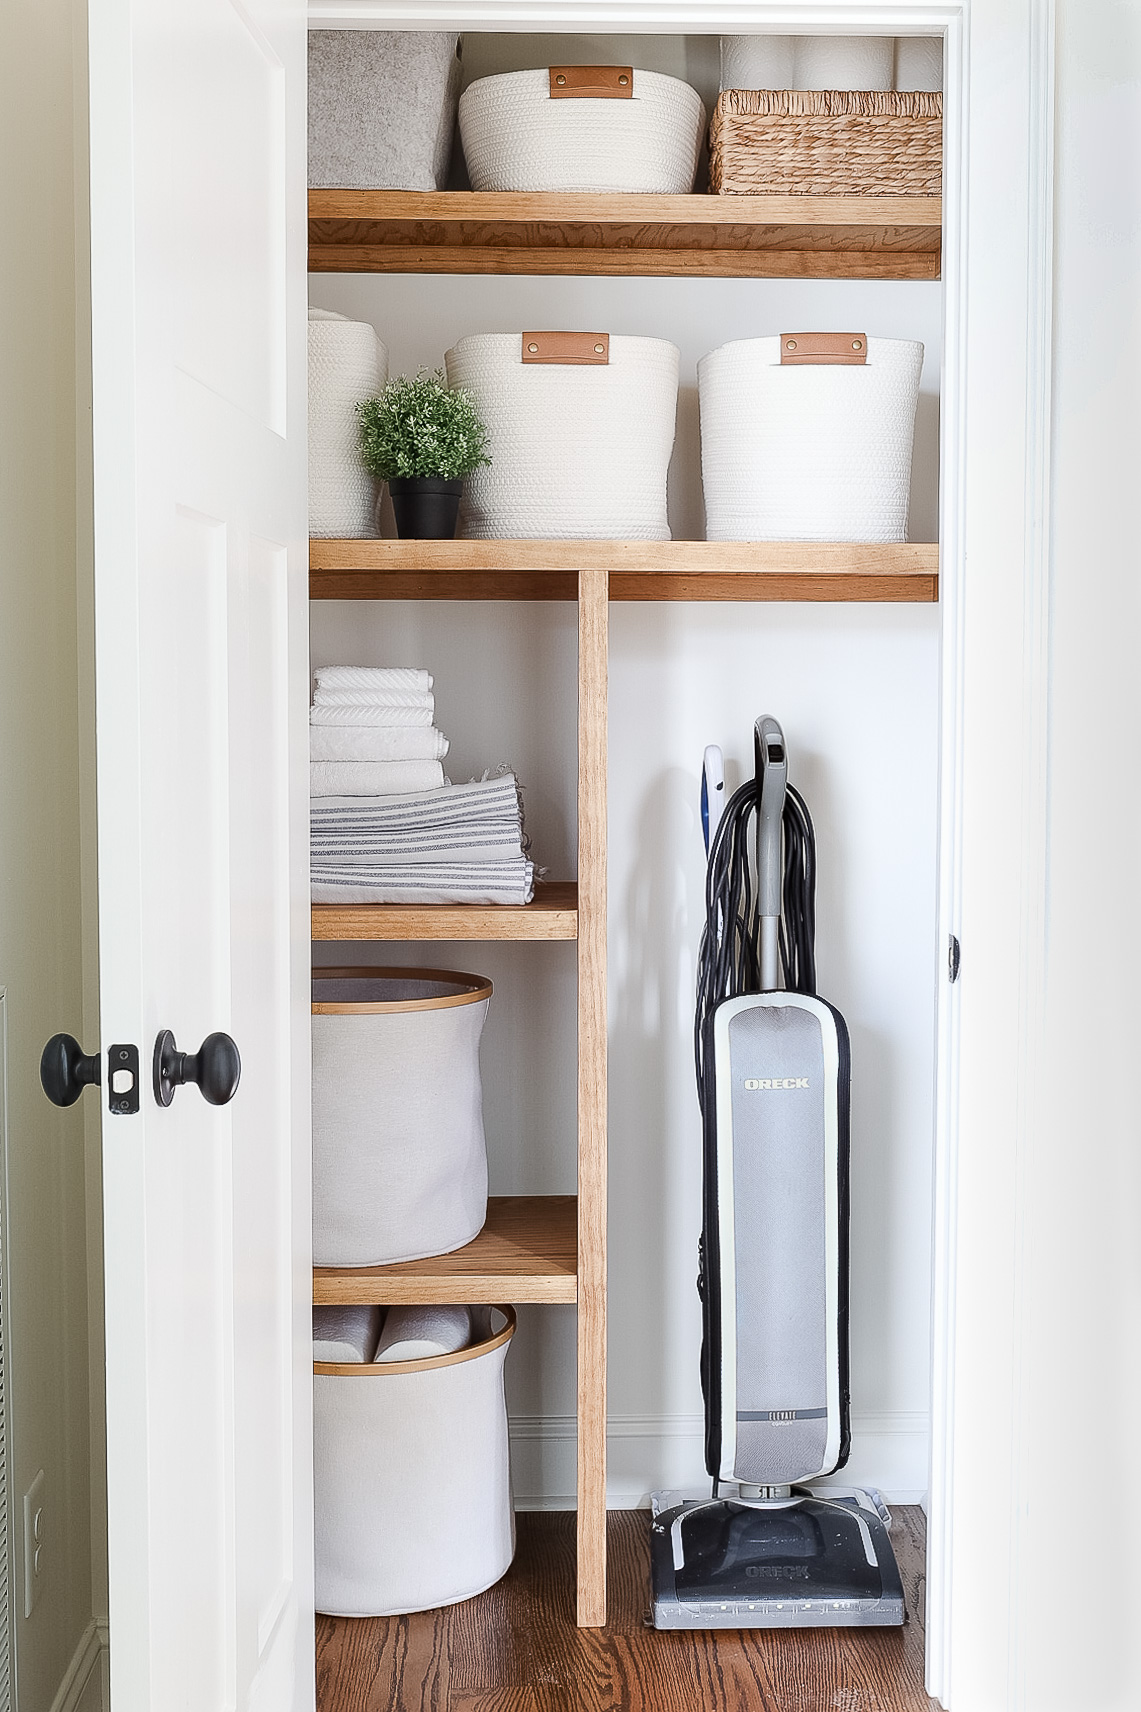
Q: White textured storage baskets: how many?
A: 4